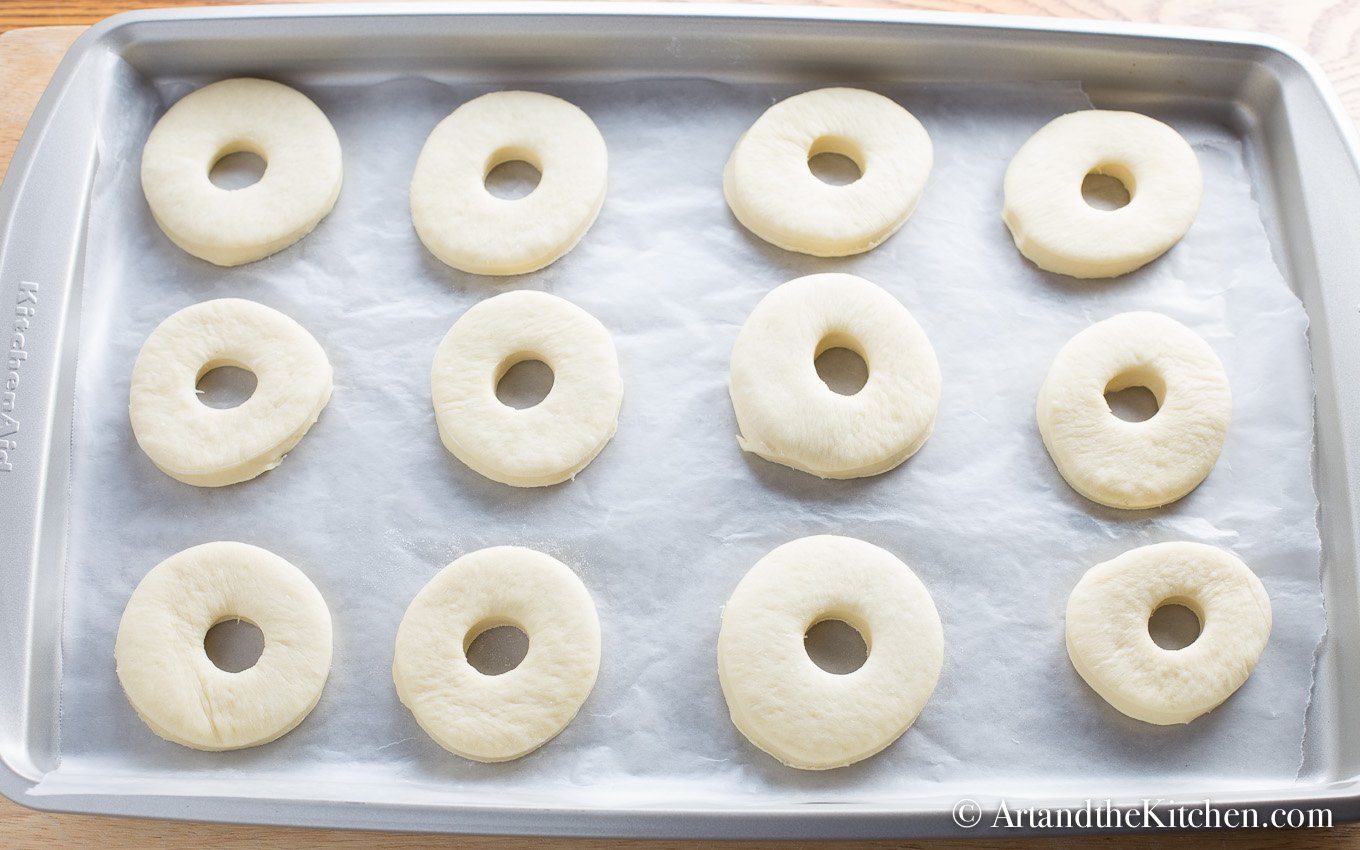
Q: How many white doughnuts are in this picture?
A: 12